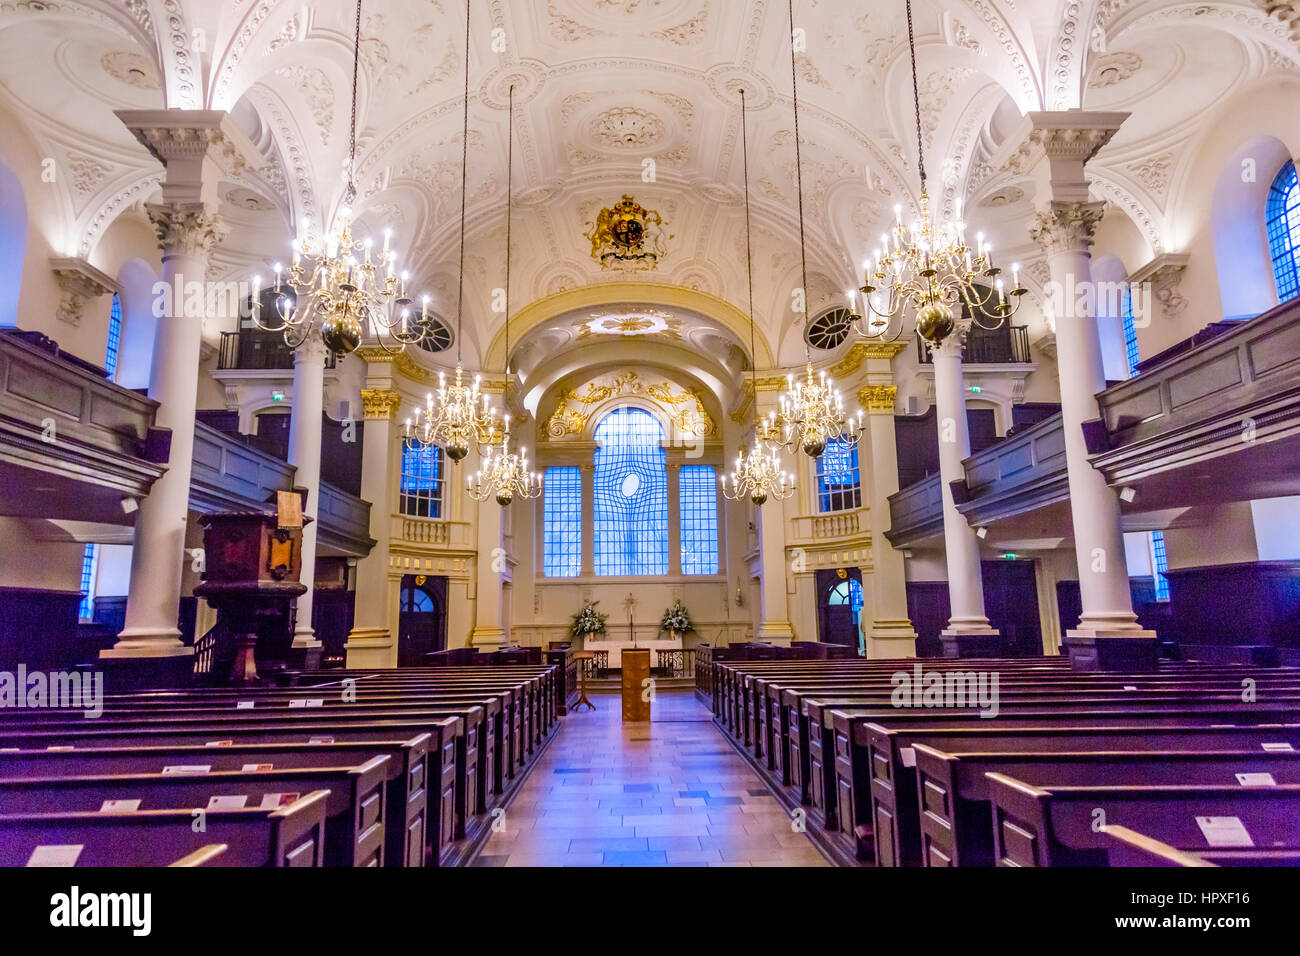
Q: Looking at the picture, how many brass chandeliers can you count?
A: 6